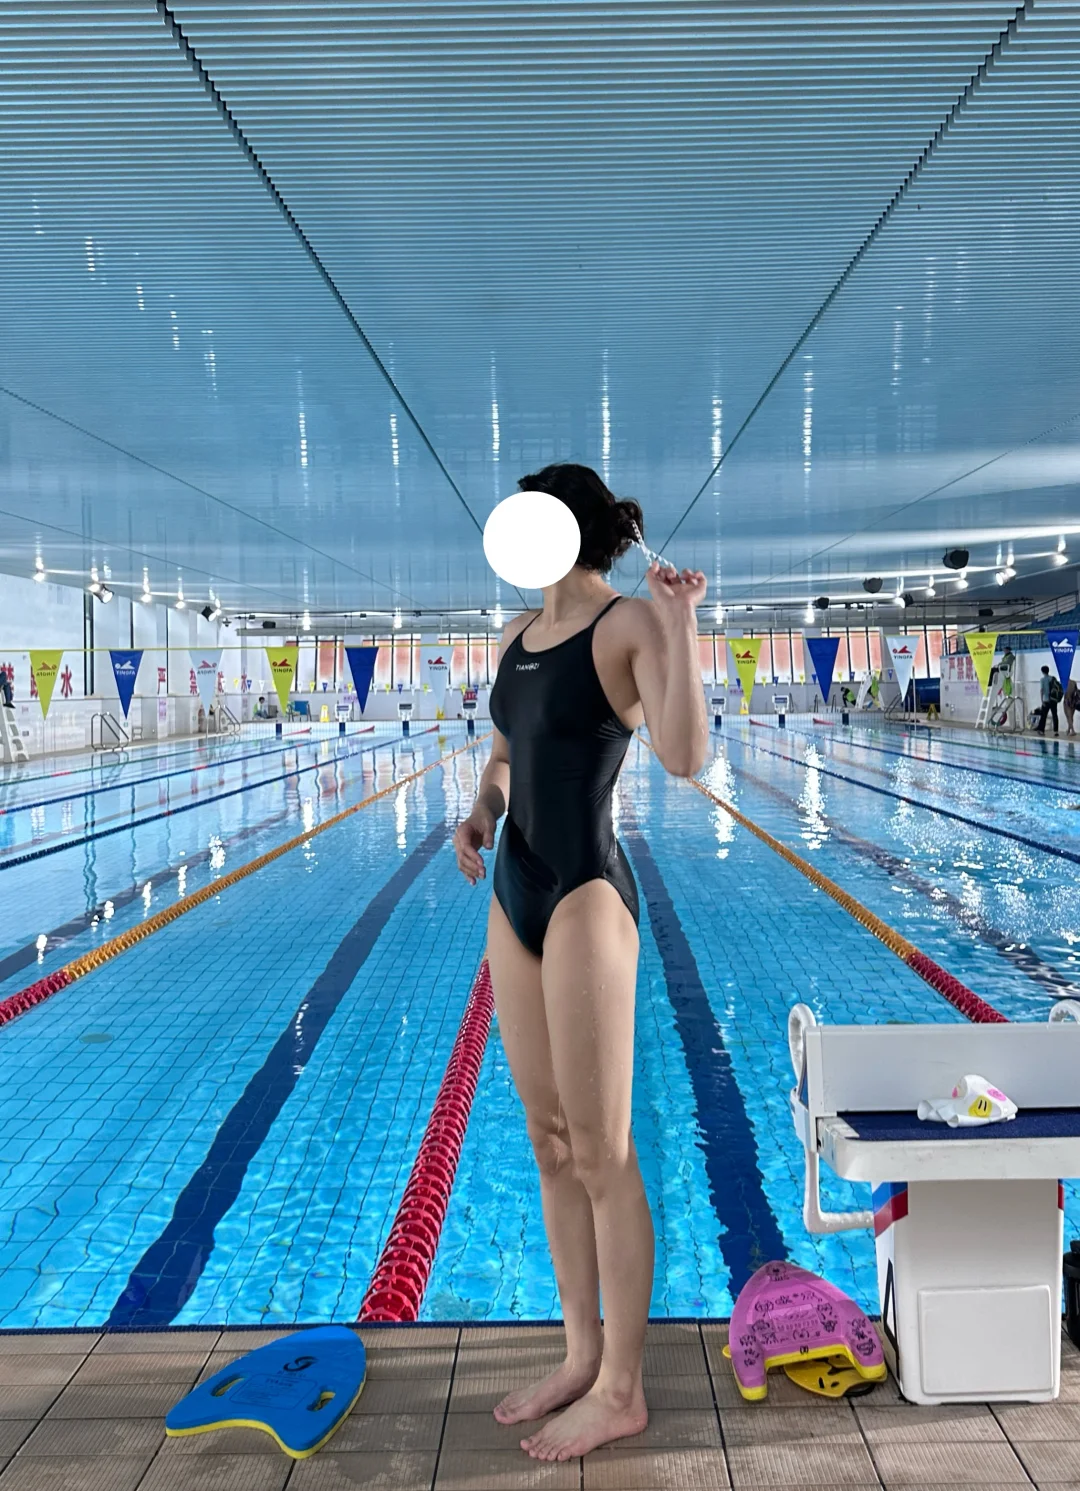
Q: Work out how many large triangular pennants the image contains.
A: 11